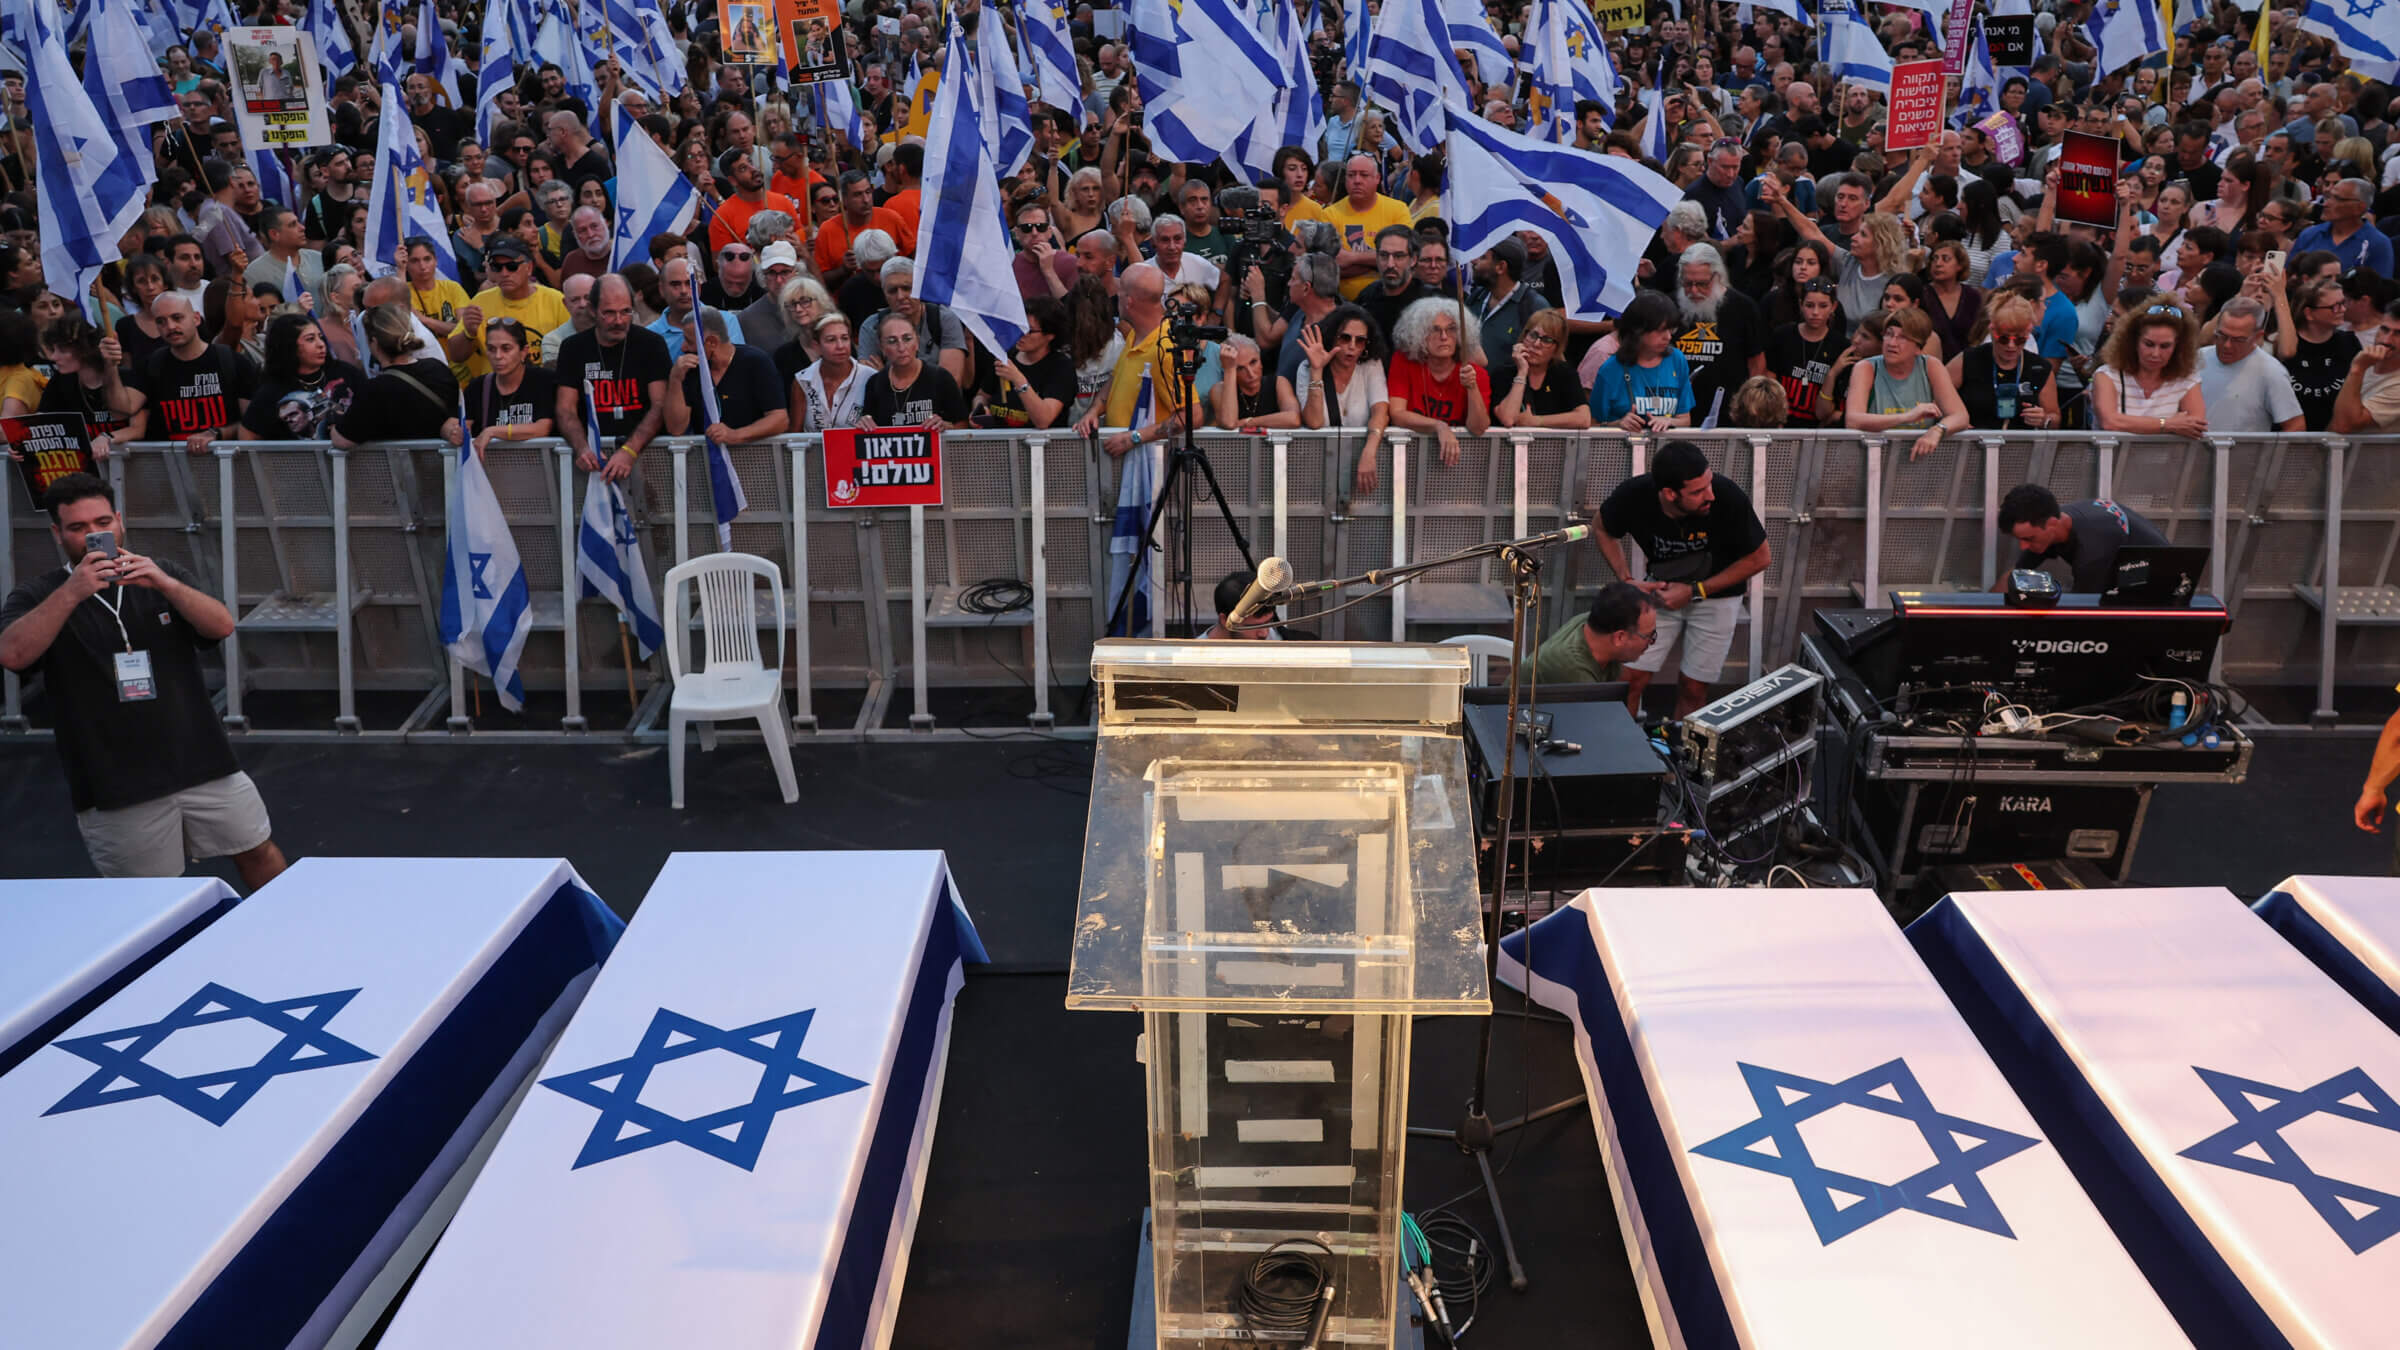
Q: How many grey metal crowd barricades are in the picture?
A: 11